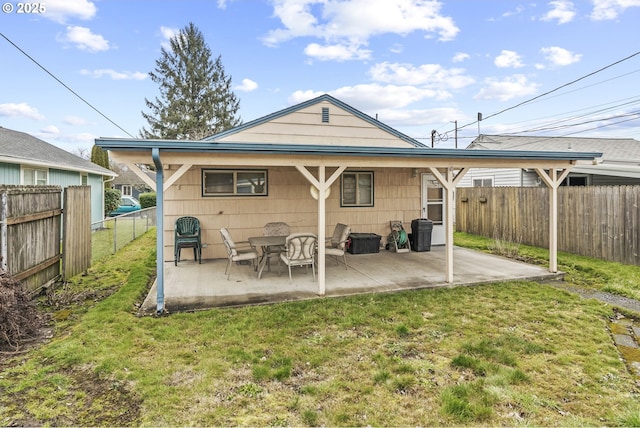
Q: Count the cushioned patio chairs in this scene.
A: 4